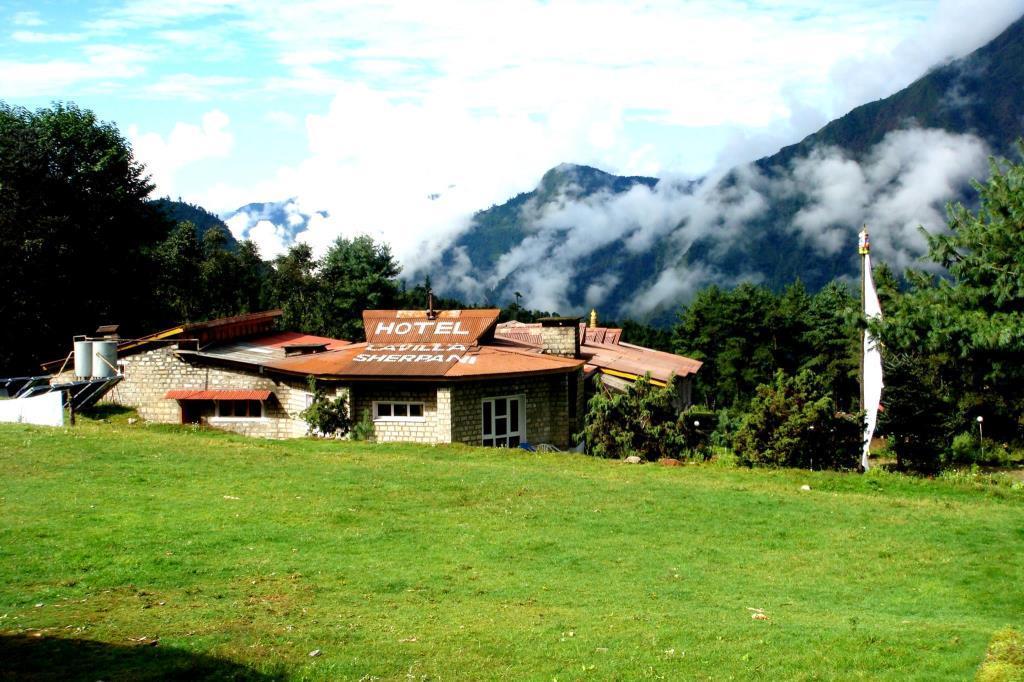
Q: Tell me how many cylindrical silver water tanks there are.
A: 2